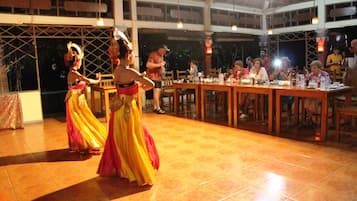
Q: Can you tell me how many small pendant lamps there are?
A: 5